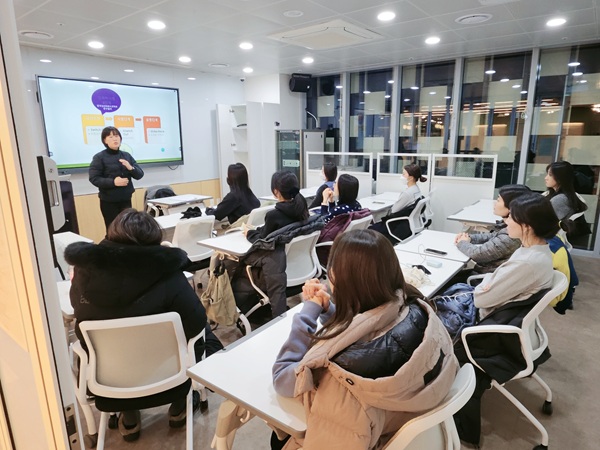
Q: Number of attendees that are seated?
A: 10